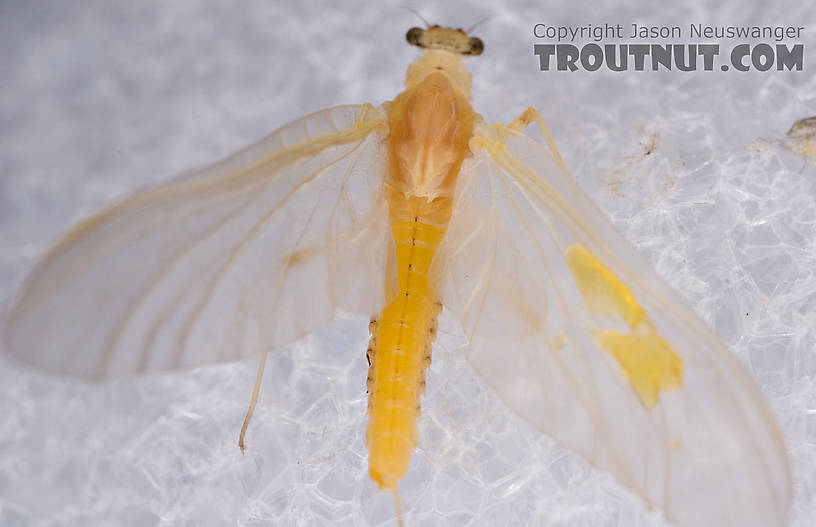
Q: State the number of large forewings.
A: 2